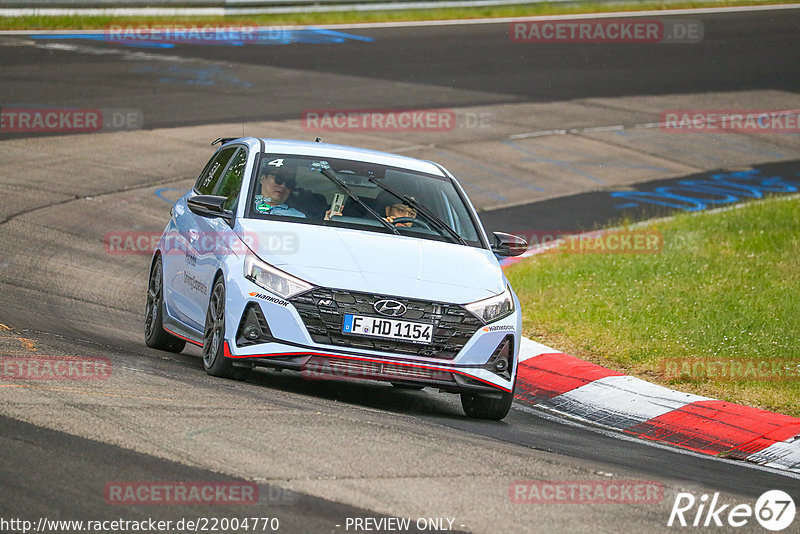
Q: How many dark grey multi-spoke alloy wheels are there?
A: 2